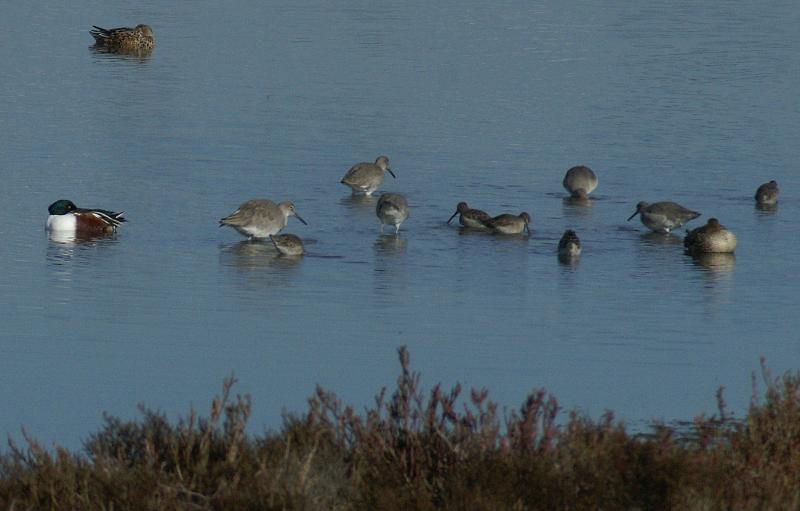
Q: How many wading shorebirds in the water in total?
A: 10